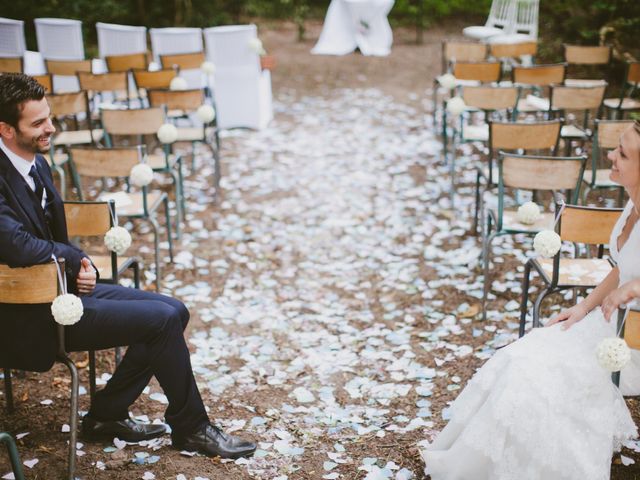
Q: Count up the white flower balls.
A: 13